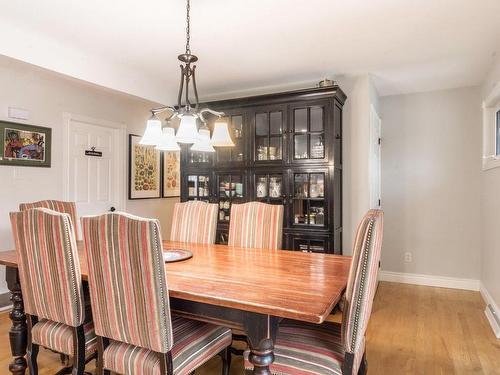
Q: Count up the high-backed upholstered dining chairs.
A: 6